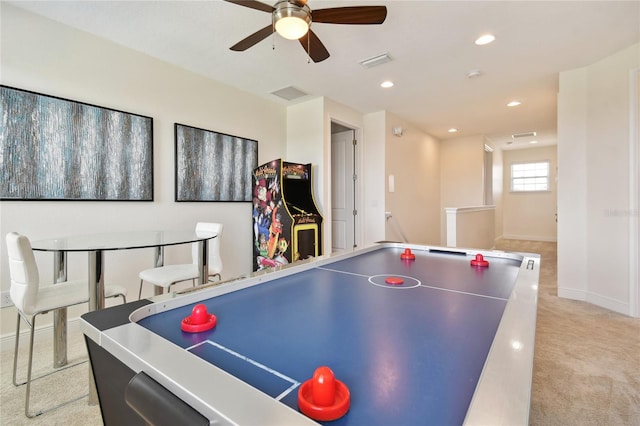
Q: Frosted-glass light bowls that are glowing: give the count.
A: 1